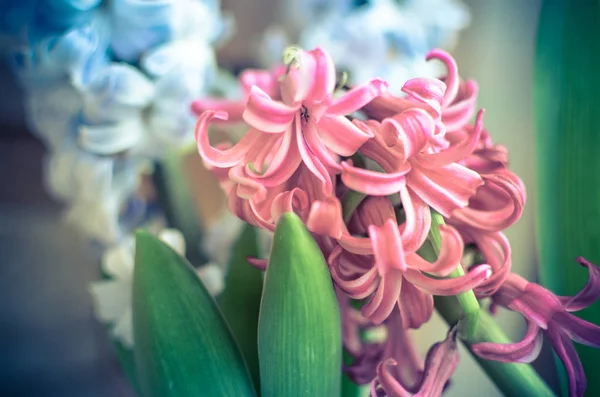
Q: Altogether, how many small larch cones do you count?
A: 0